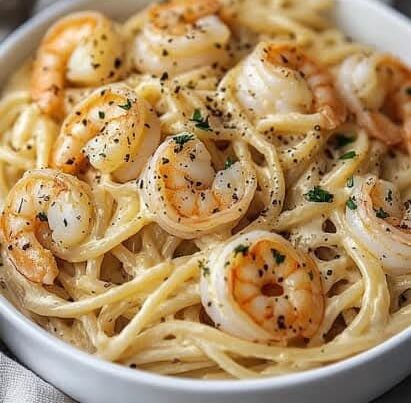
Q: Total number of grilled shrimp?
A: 9